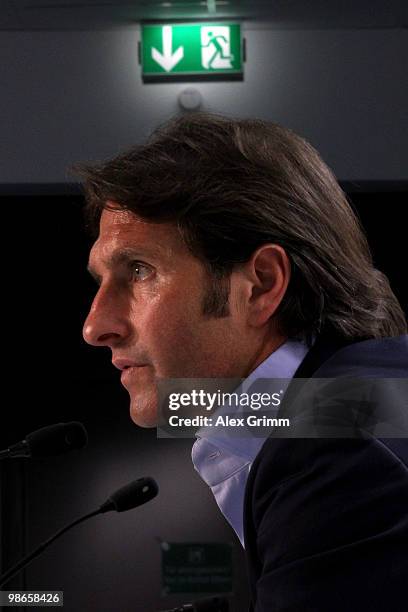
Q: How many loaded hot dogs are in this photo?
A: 0